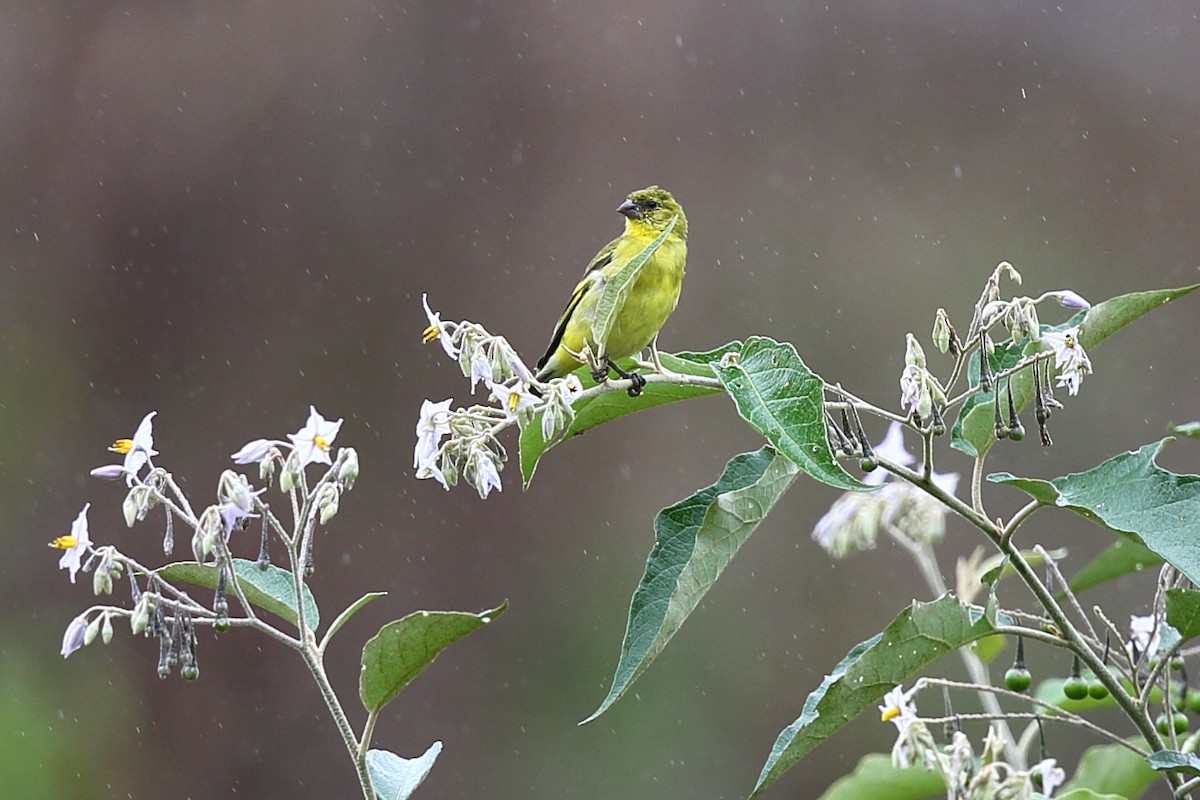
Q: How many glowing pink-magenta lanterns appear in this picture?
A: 0